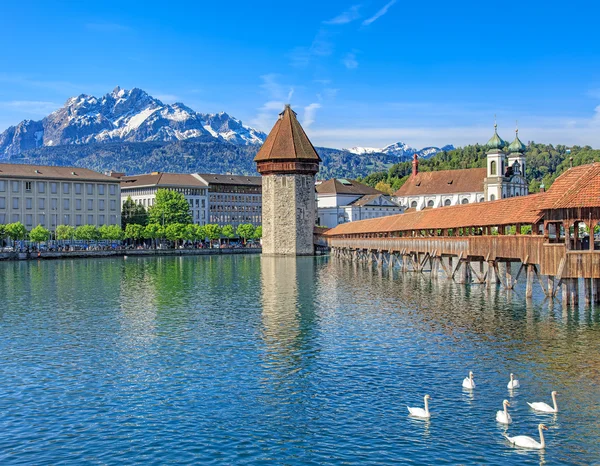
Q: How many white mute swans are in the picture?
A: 6